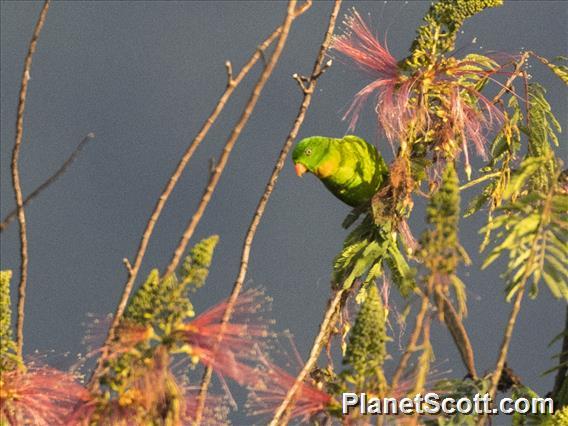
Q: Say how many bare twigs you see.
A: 5